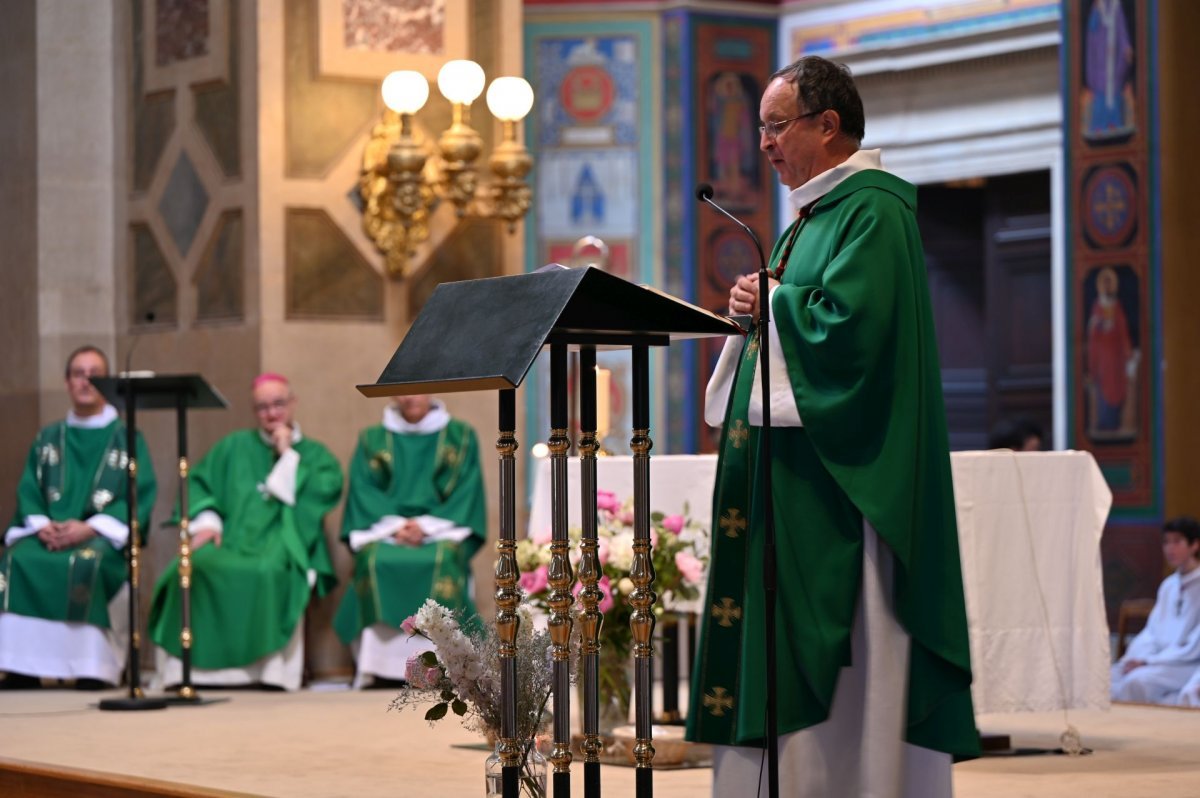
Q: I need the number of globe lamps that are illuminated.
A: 3